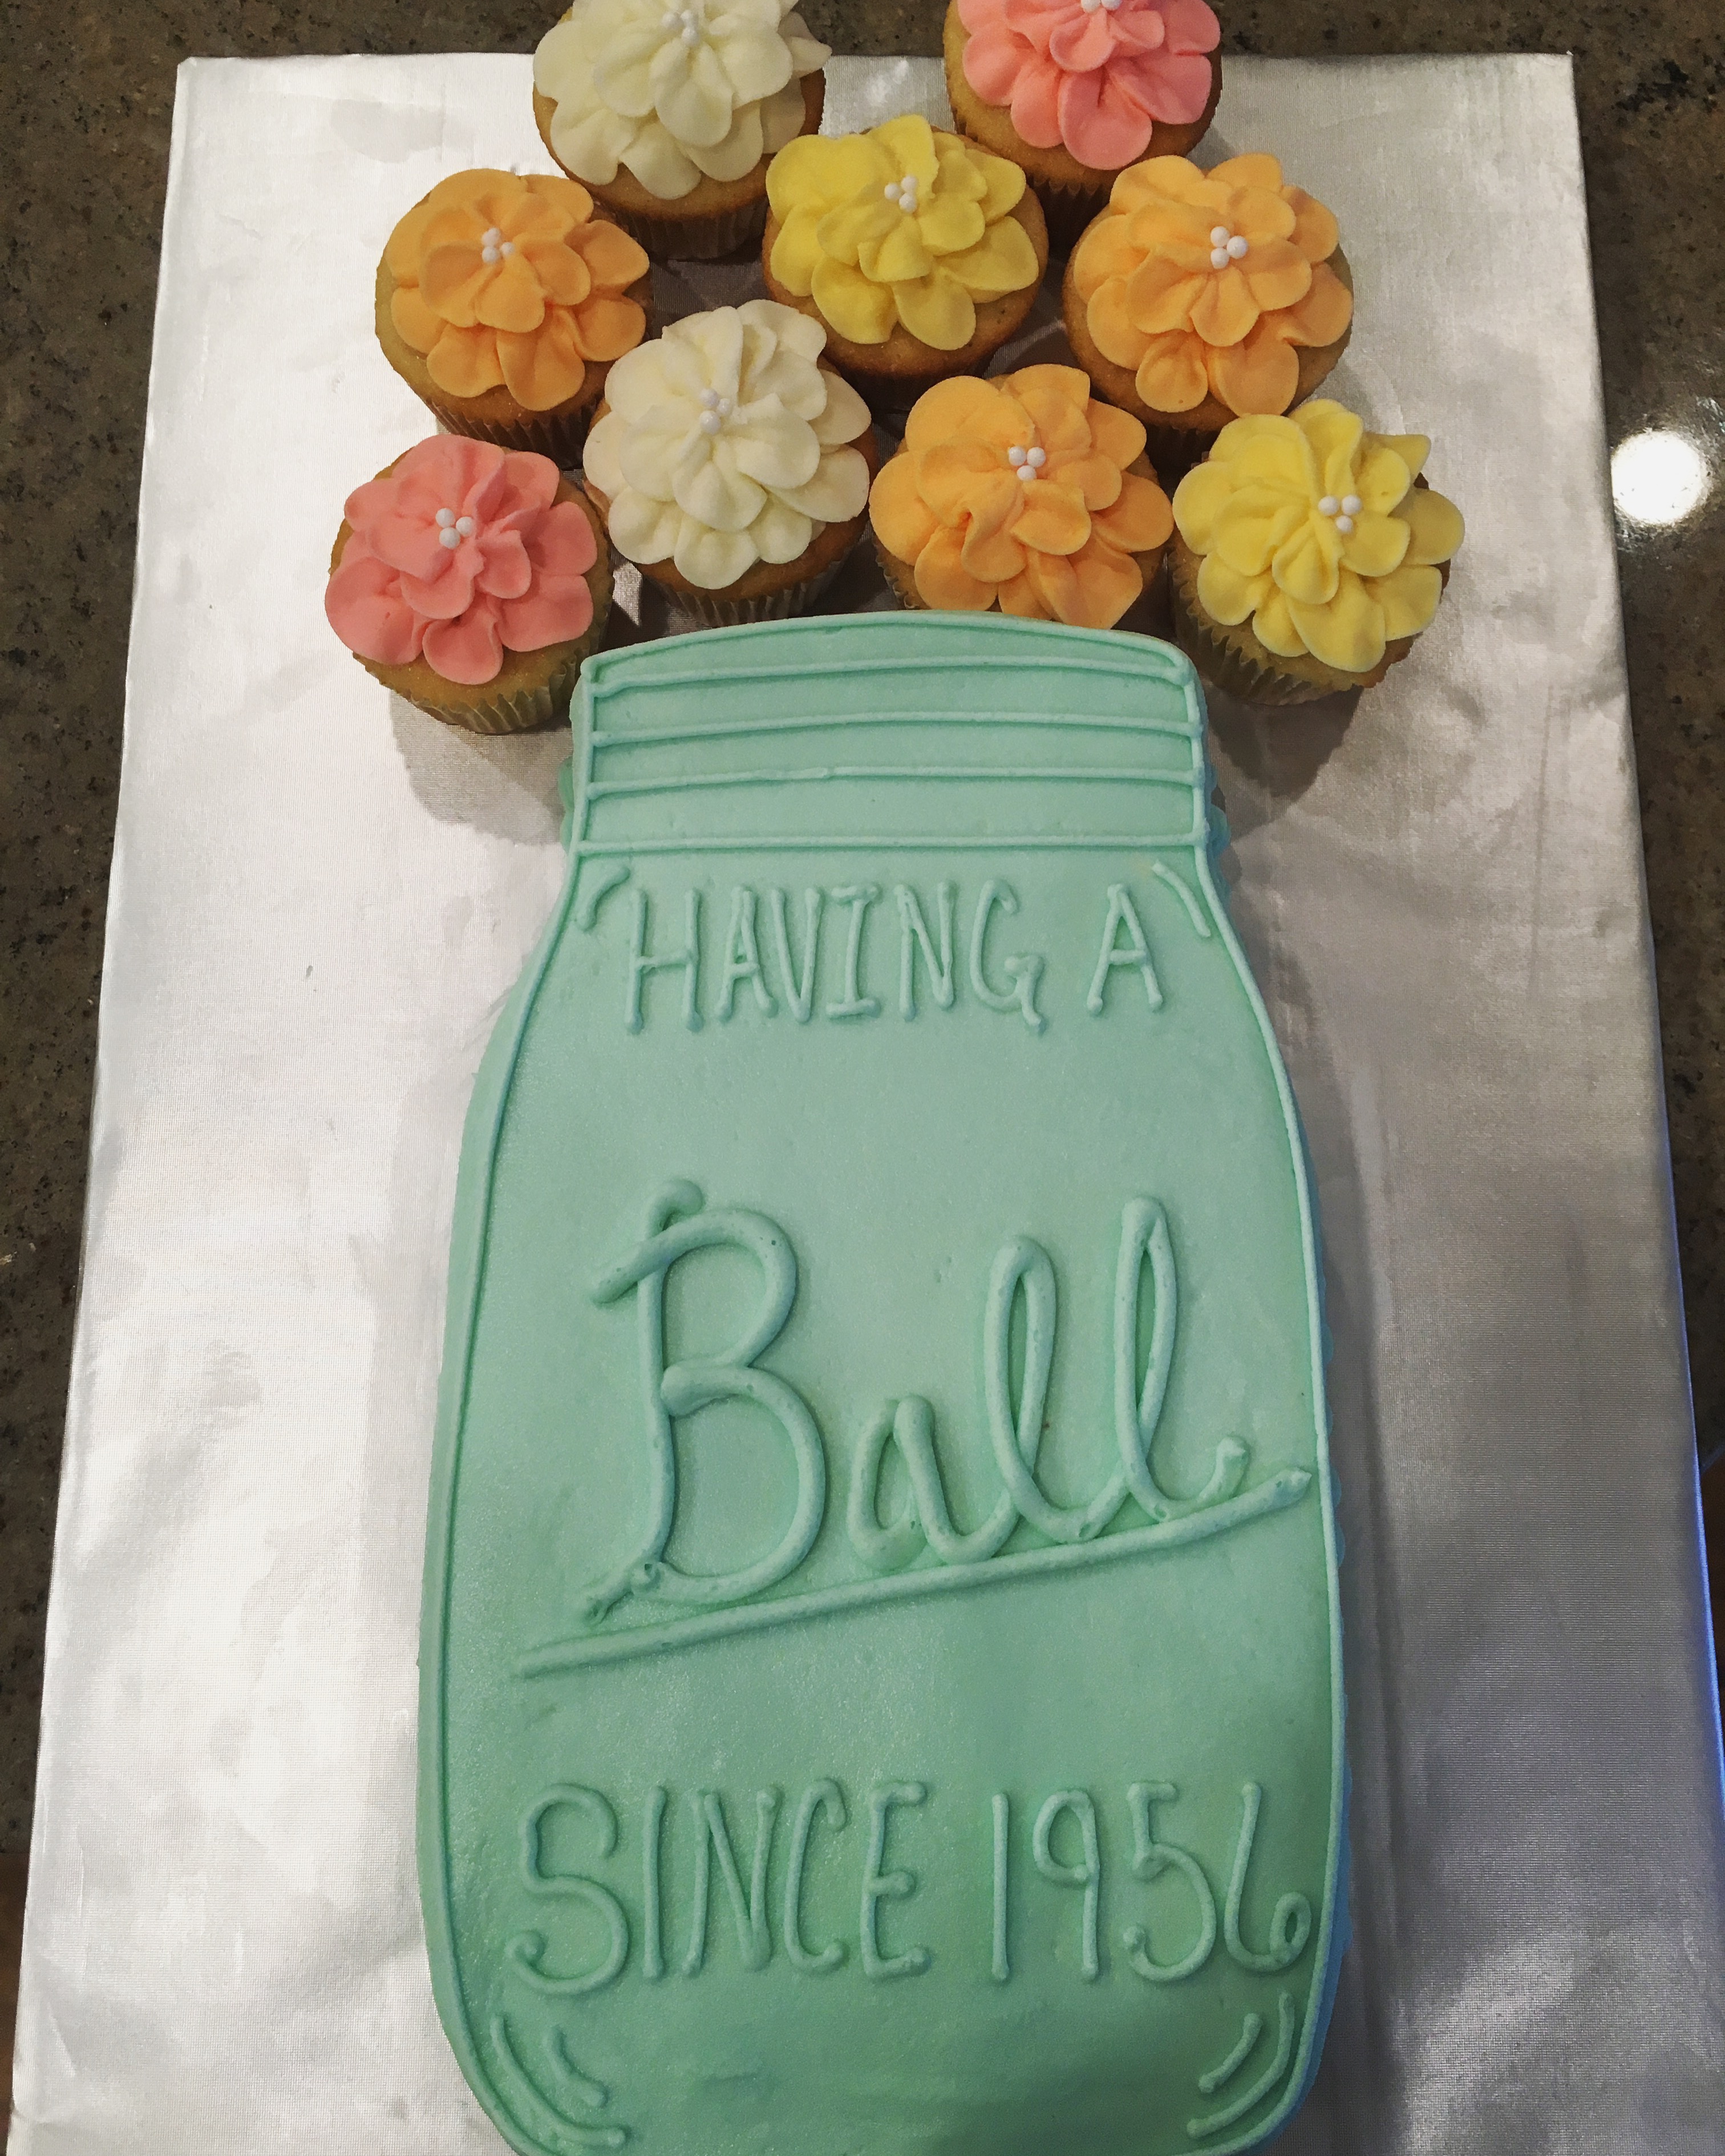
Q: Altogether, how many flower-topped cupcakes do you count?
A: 9